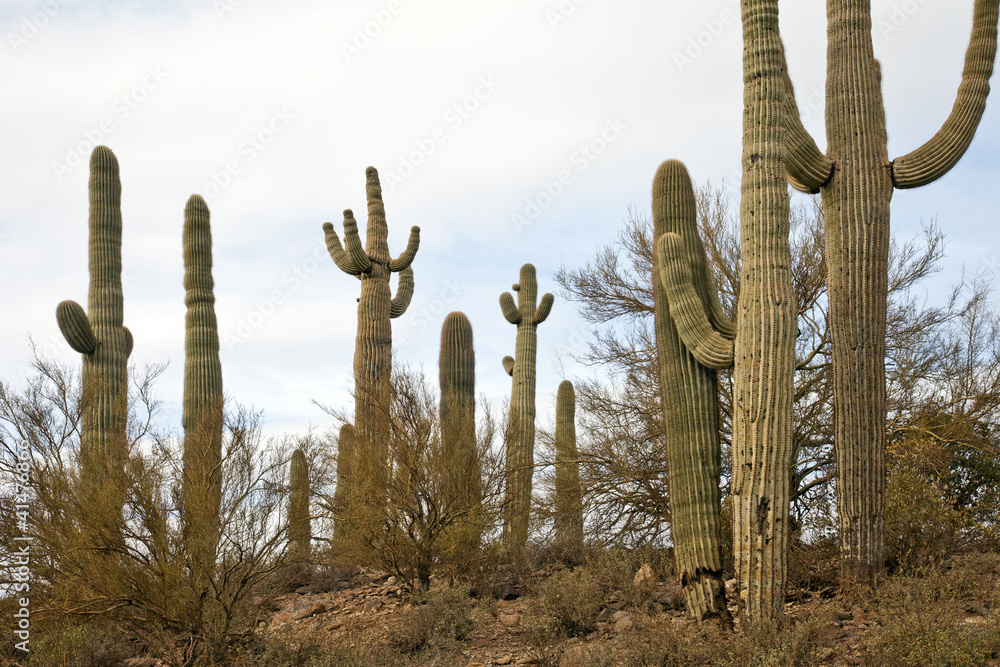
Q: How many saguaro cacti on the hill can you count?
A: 11